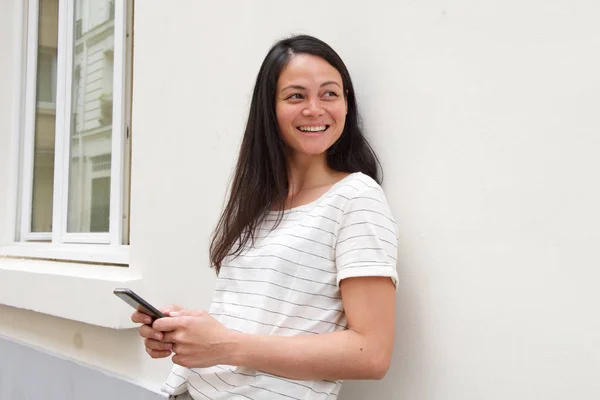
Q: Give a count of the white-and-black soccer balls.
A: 0